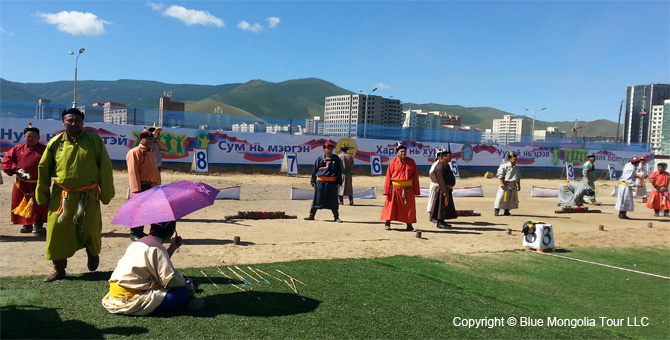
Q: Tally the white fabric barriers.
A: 5